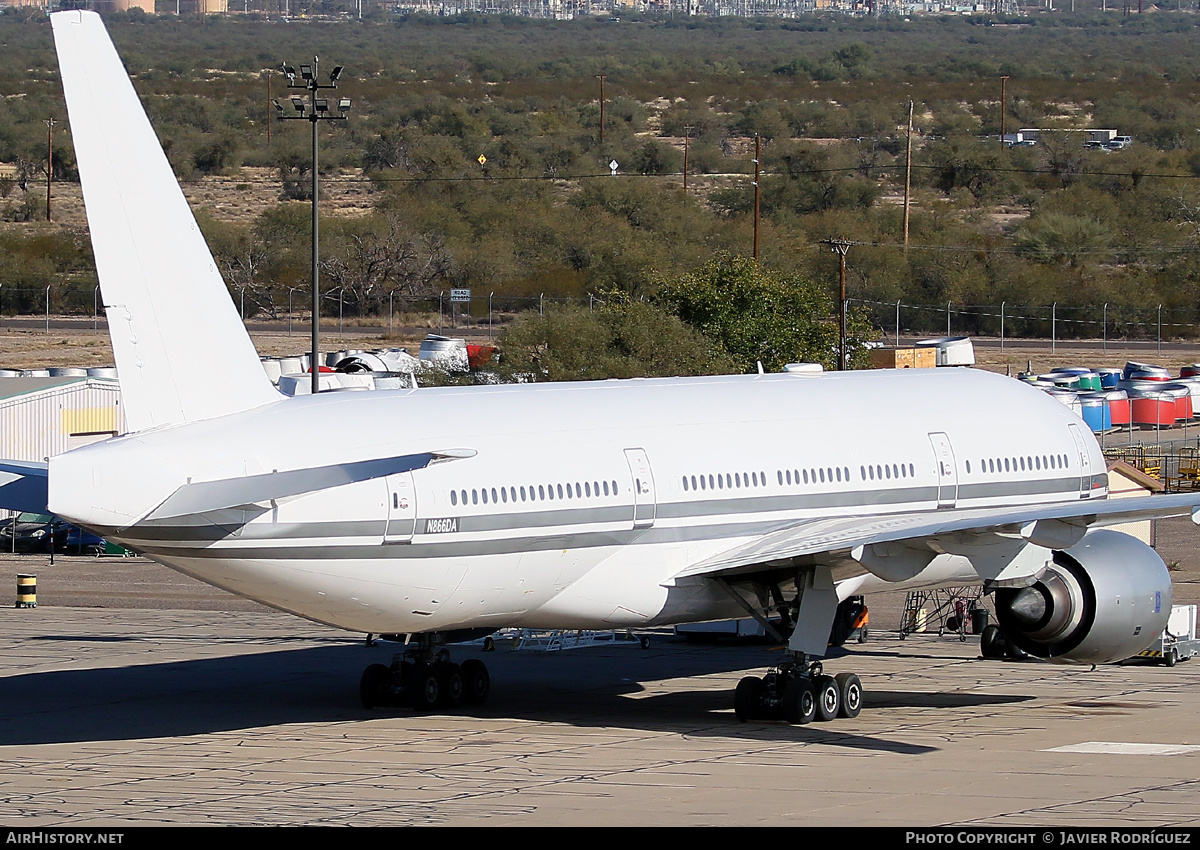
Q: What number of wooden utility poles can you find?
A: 8